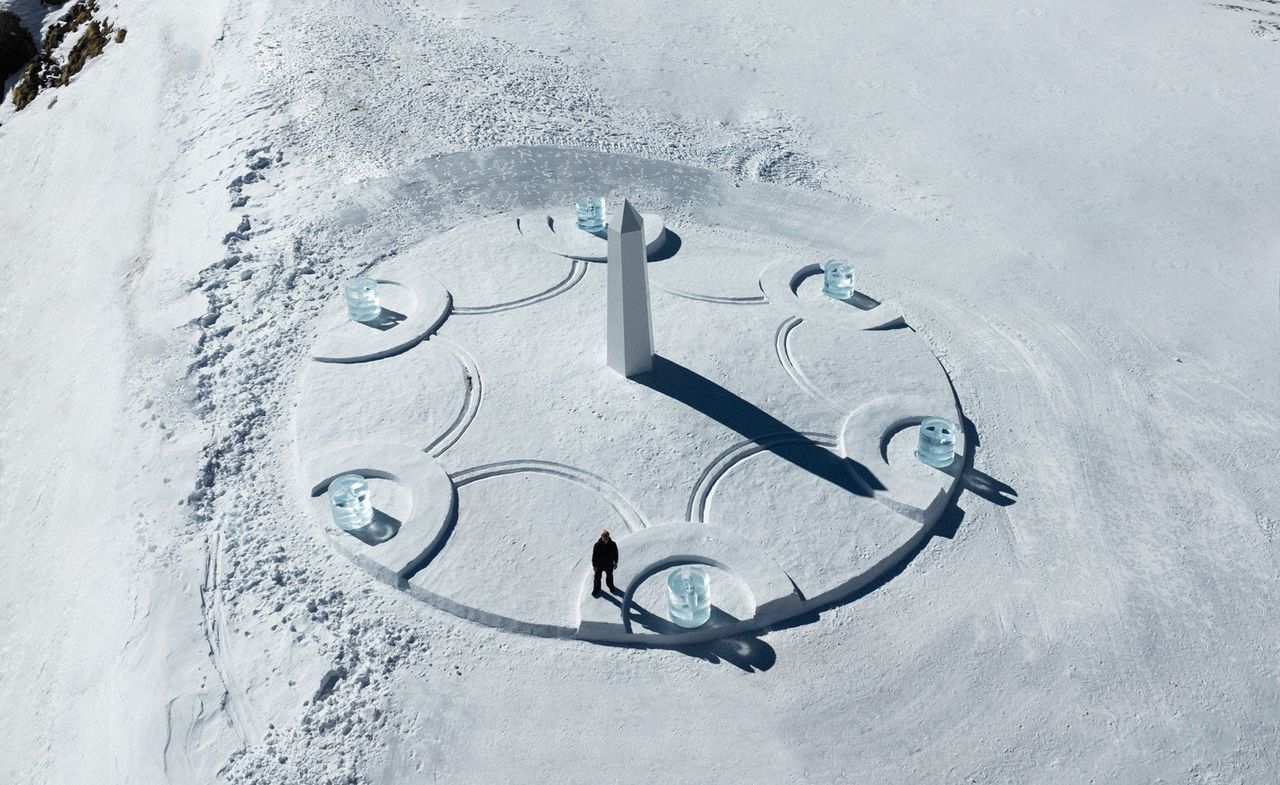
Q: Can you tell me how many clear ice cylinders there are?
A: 6